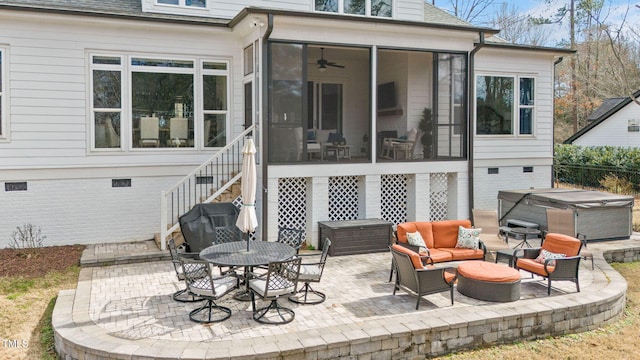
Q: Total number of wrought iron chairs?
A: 6